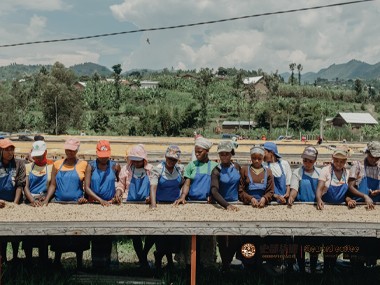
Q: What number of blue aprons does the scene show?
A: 13